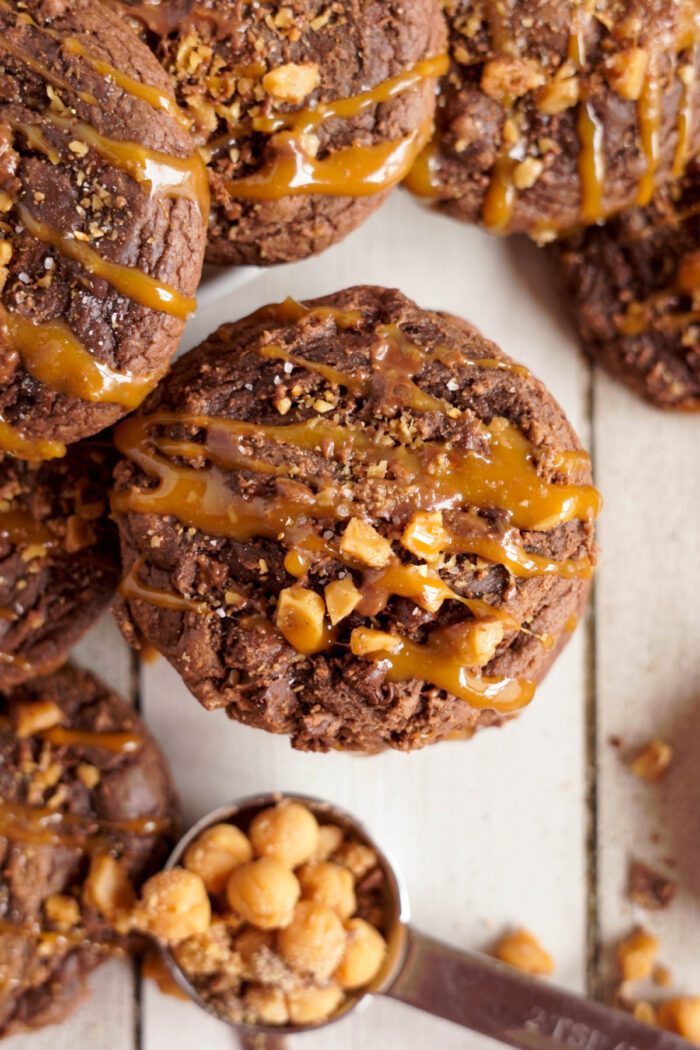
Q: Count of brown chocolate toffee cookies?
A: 7